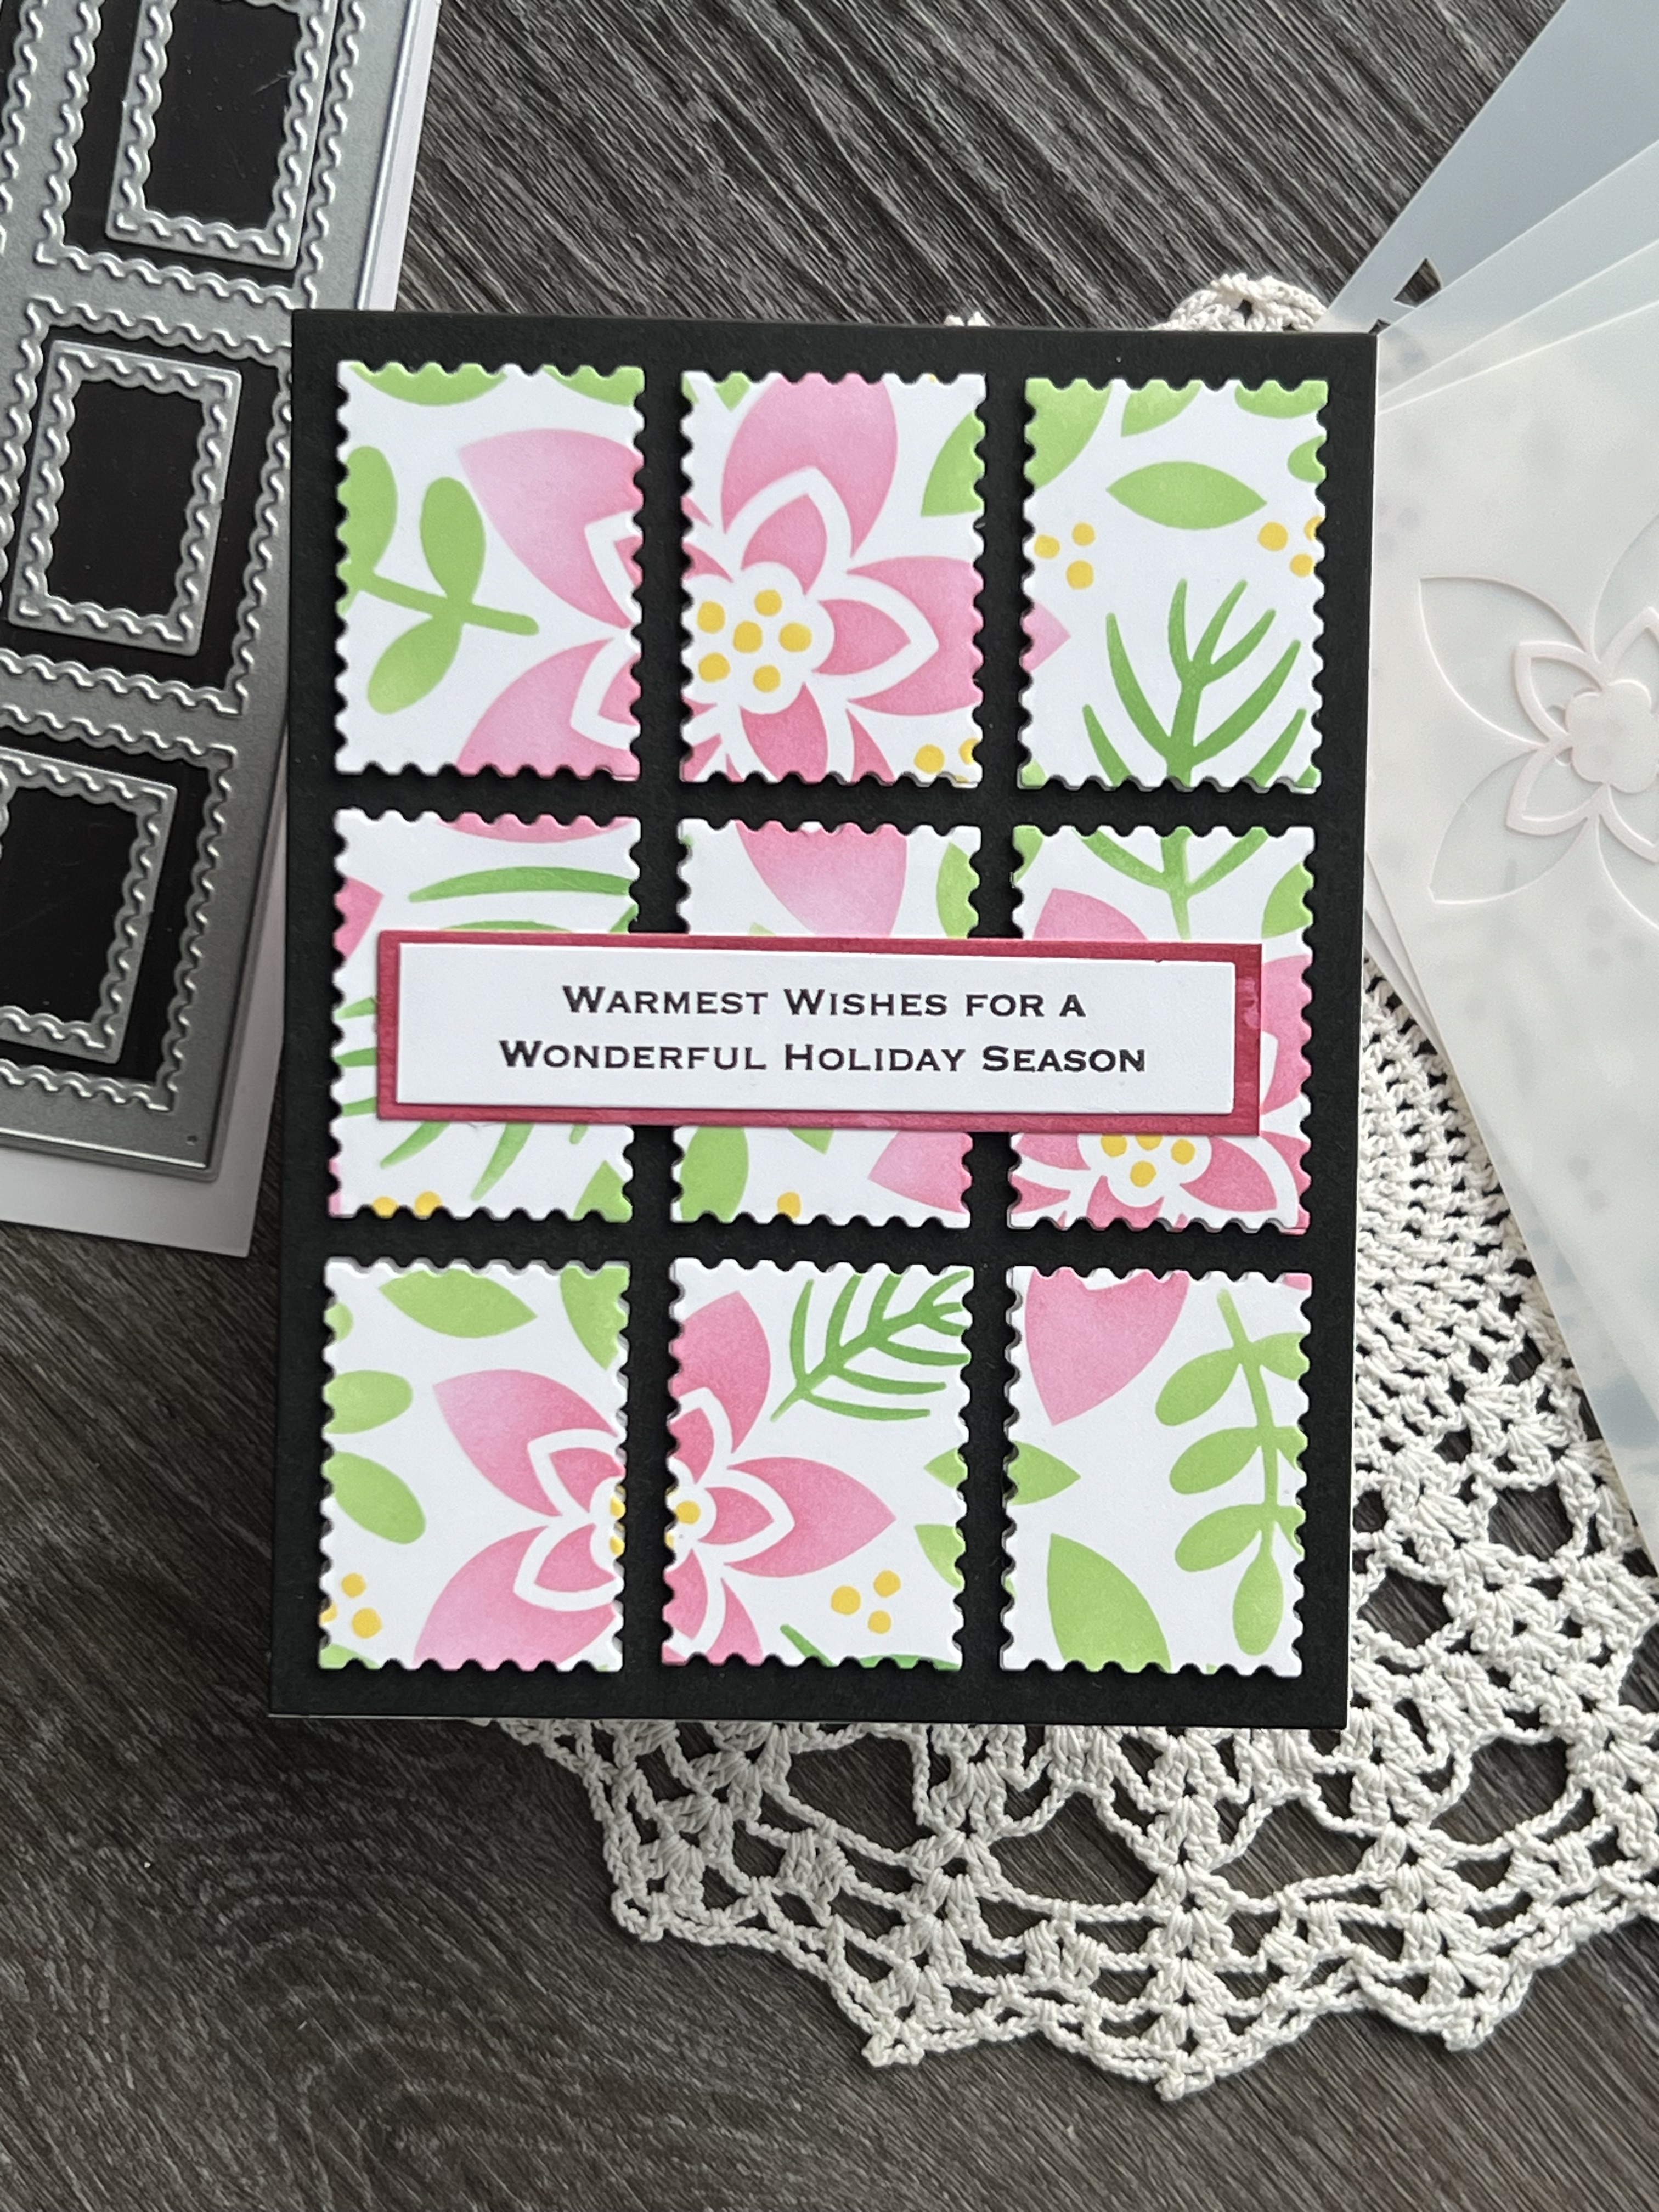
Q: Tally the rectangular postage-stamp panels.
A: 9